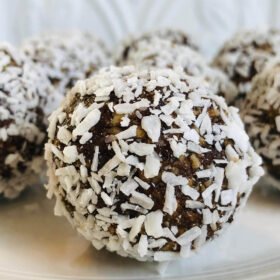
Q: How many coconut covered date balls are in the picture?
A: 7